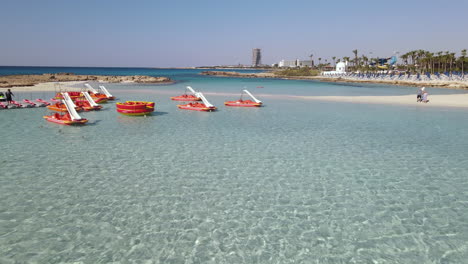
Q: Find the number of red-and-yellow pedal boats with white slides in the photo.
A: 8